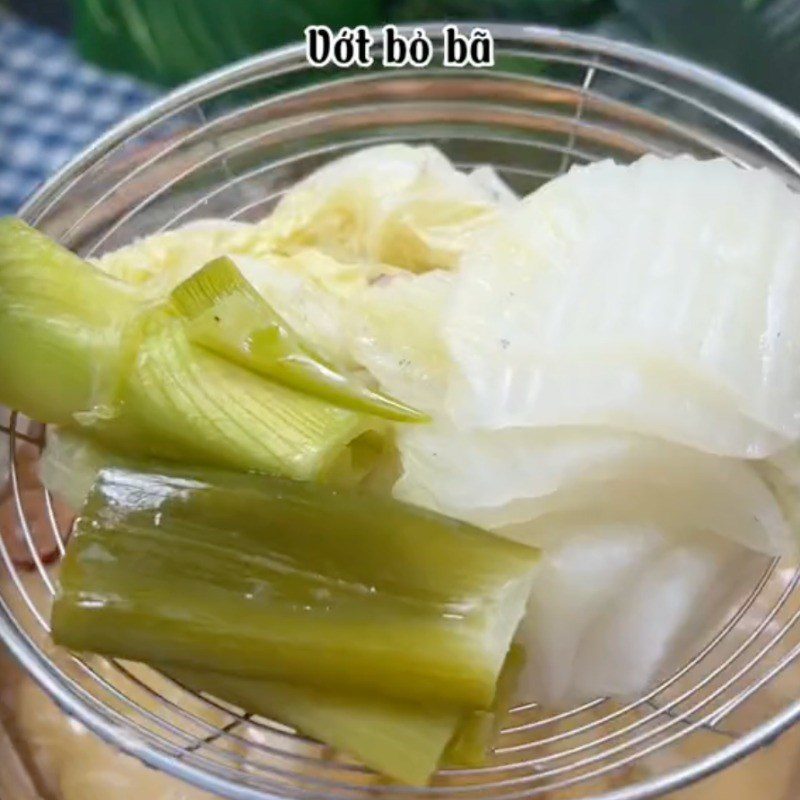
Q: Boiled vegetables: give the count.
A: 2